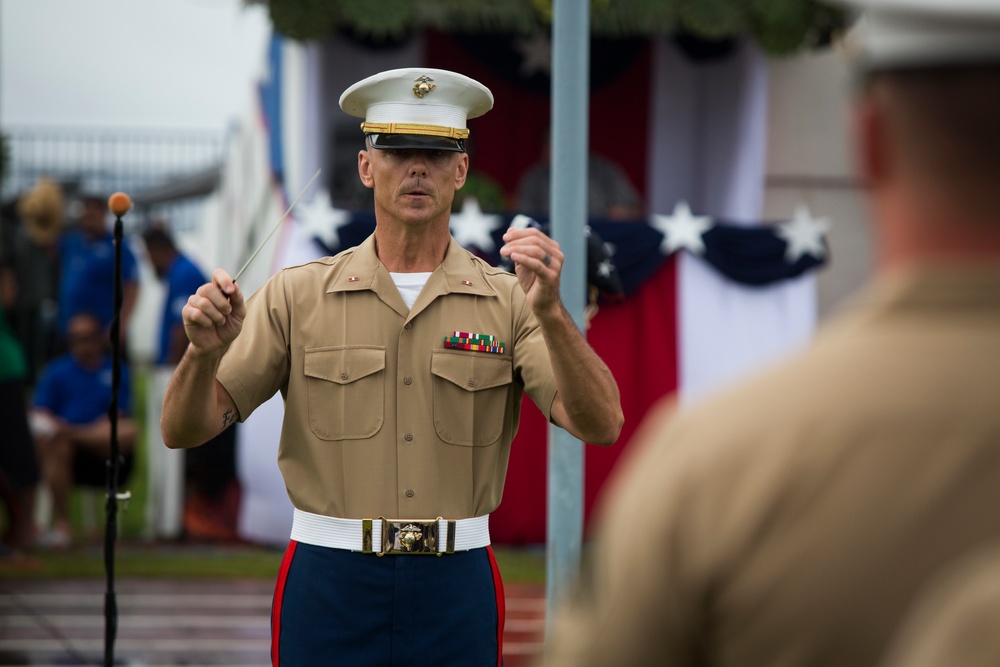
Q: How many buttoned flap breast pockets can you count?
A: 2